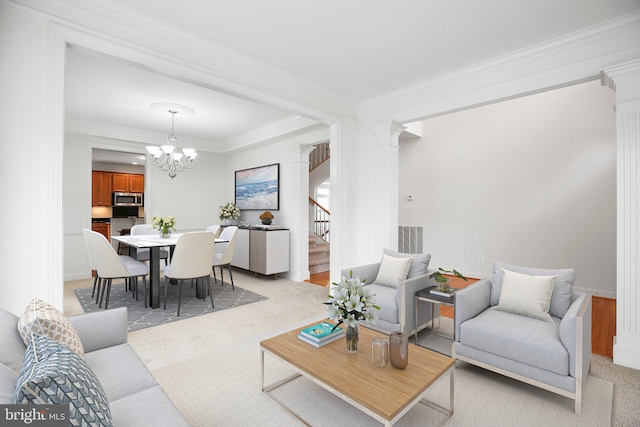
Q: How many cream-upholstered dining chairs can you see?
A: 6